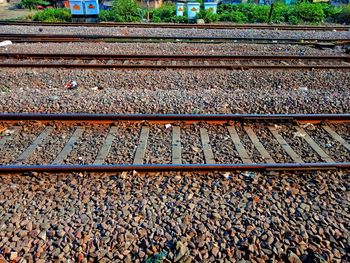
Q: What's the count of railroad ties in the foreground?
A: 12